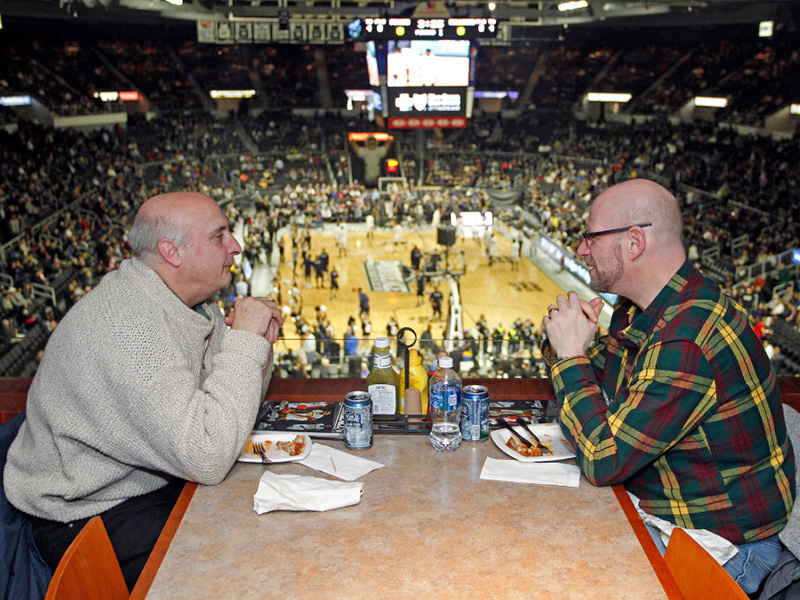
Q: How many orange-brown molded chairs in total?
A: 2